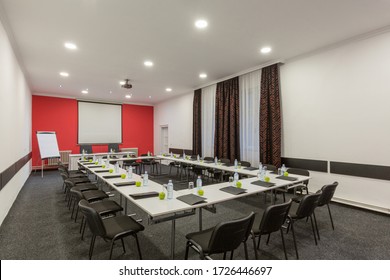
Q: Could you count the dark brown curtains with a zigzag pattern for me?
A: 3